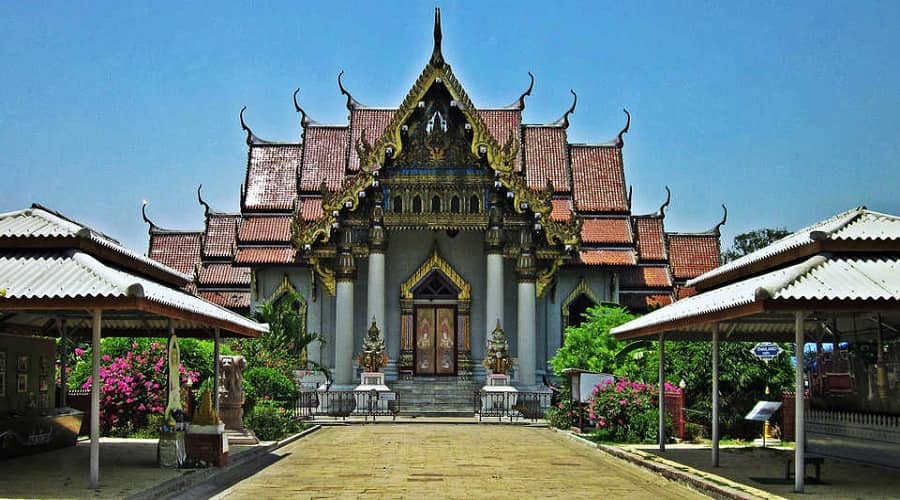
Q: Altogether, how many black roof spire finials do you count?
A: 11